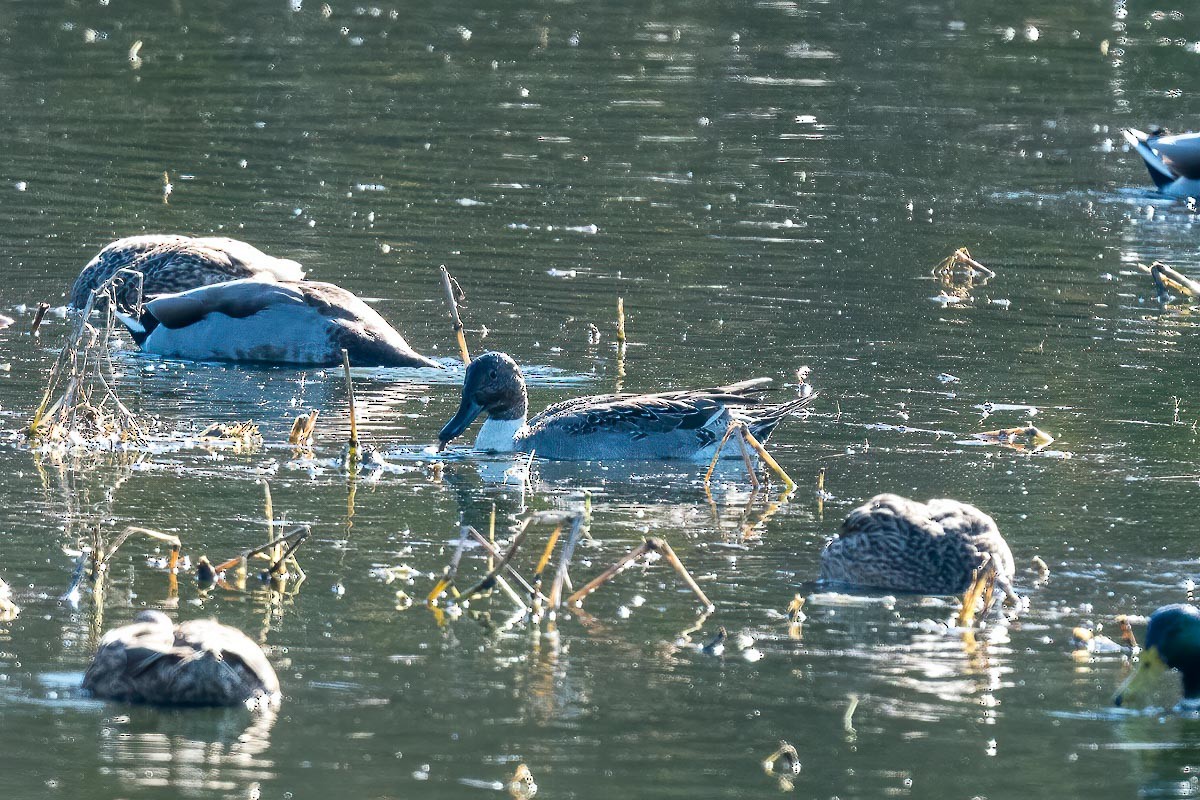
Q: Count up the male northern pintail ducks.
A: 1